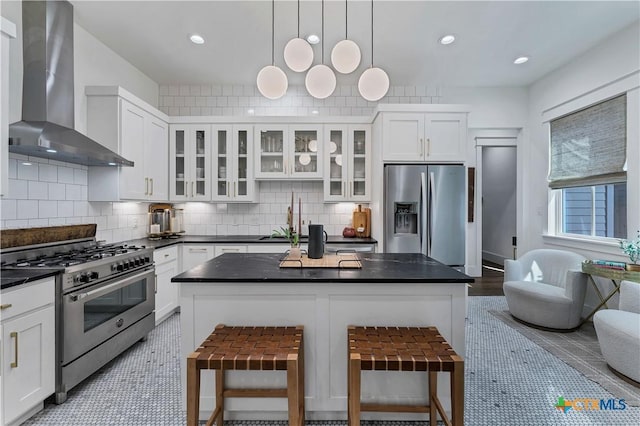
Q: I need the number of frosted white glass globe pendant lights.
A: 5